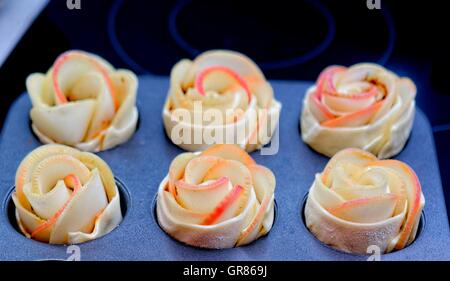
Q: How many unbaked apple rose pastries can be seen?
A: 6